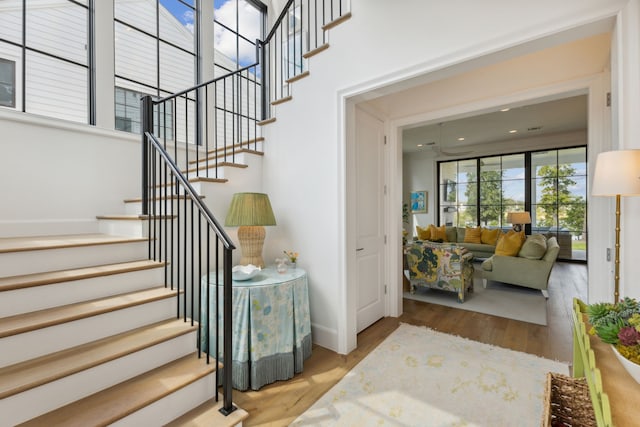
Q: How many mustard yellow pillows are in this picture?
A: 6